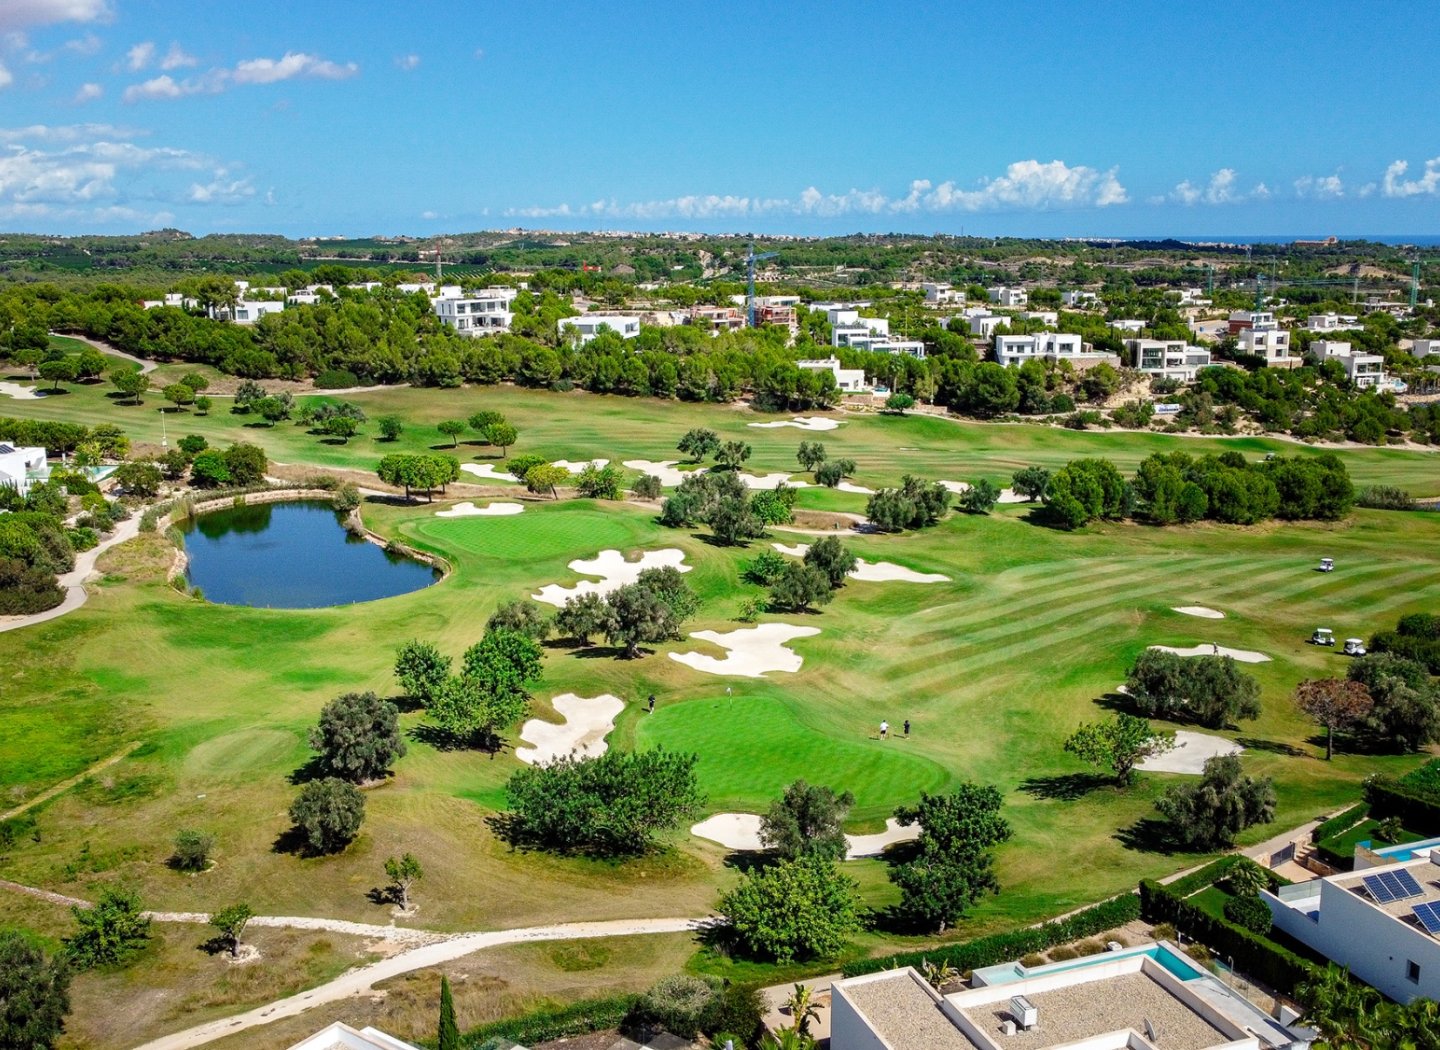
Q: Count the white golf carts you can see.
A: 3